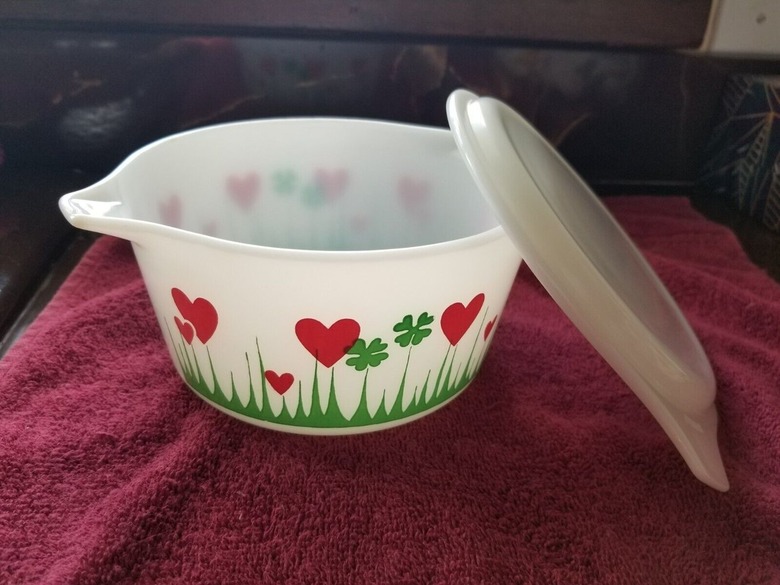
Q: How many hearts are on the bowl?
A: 6